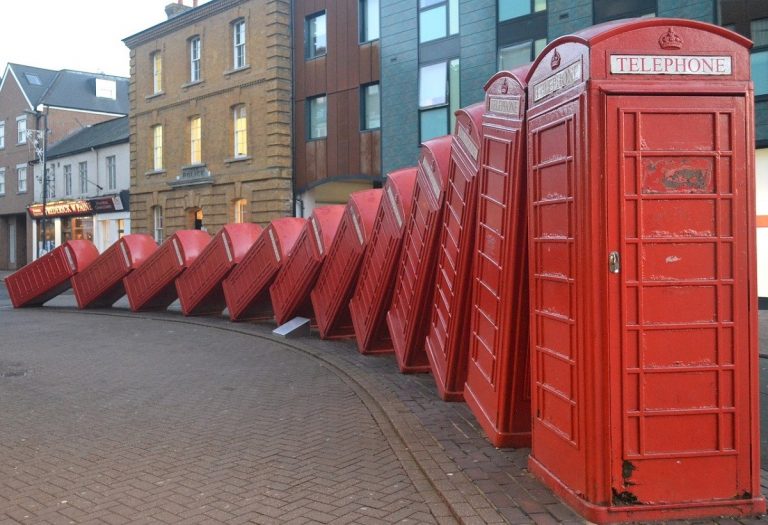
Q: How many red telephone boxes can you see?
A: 12